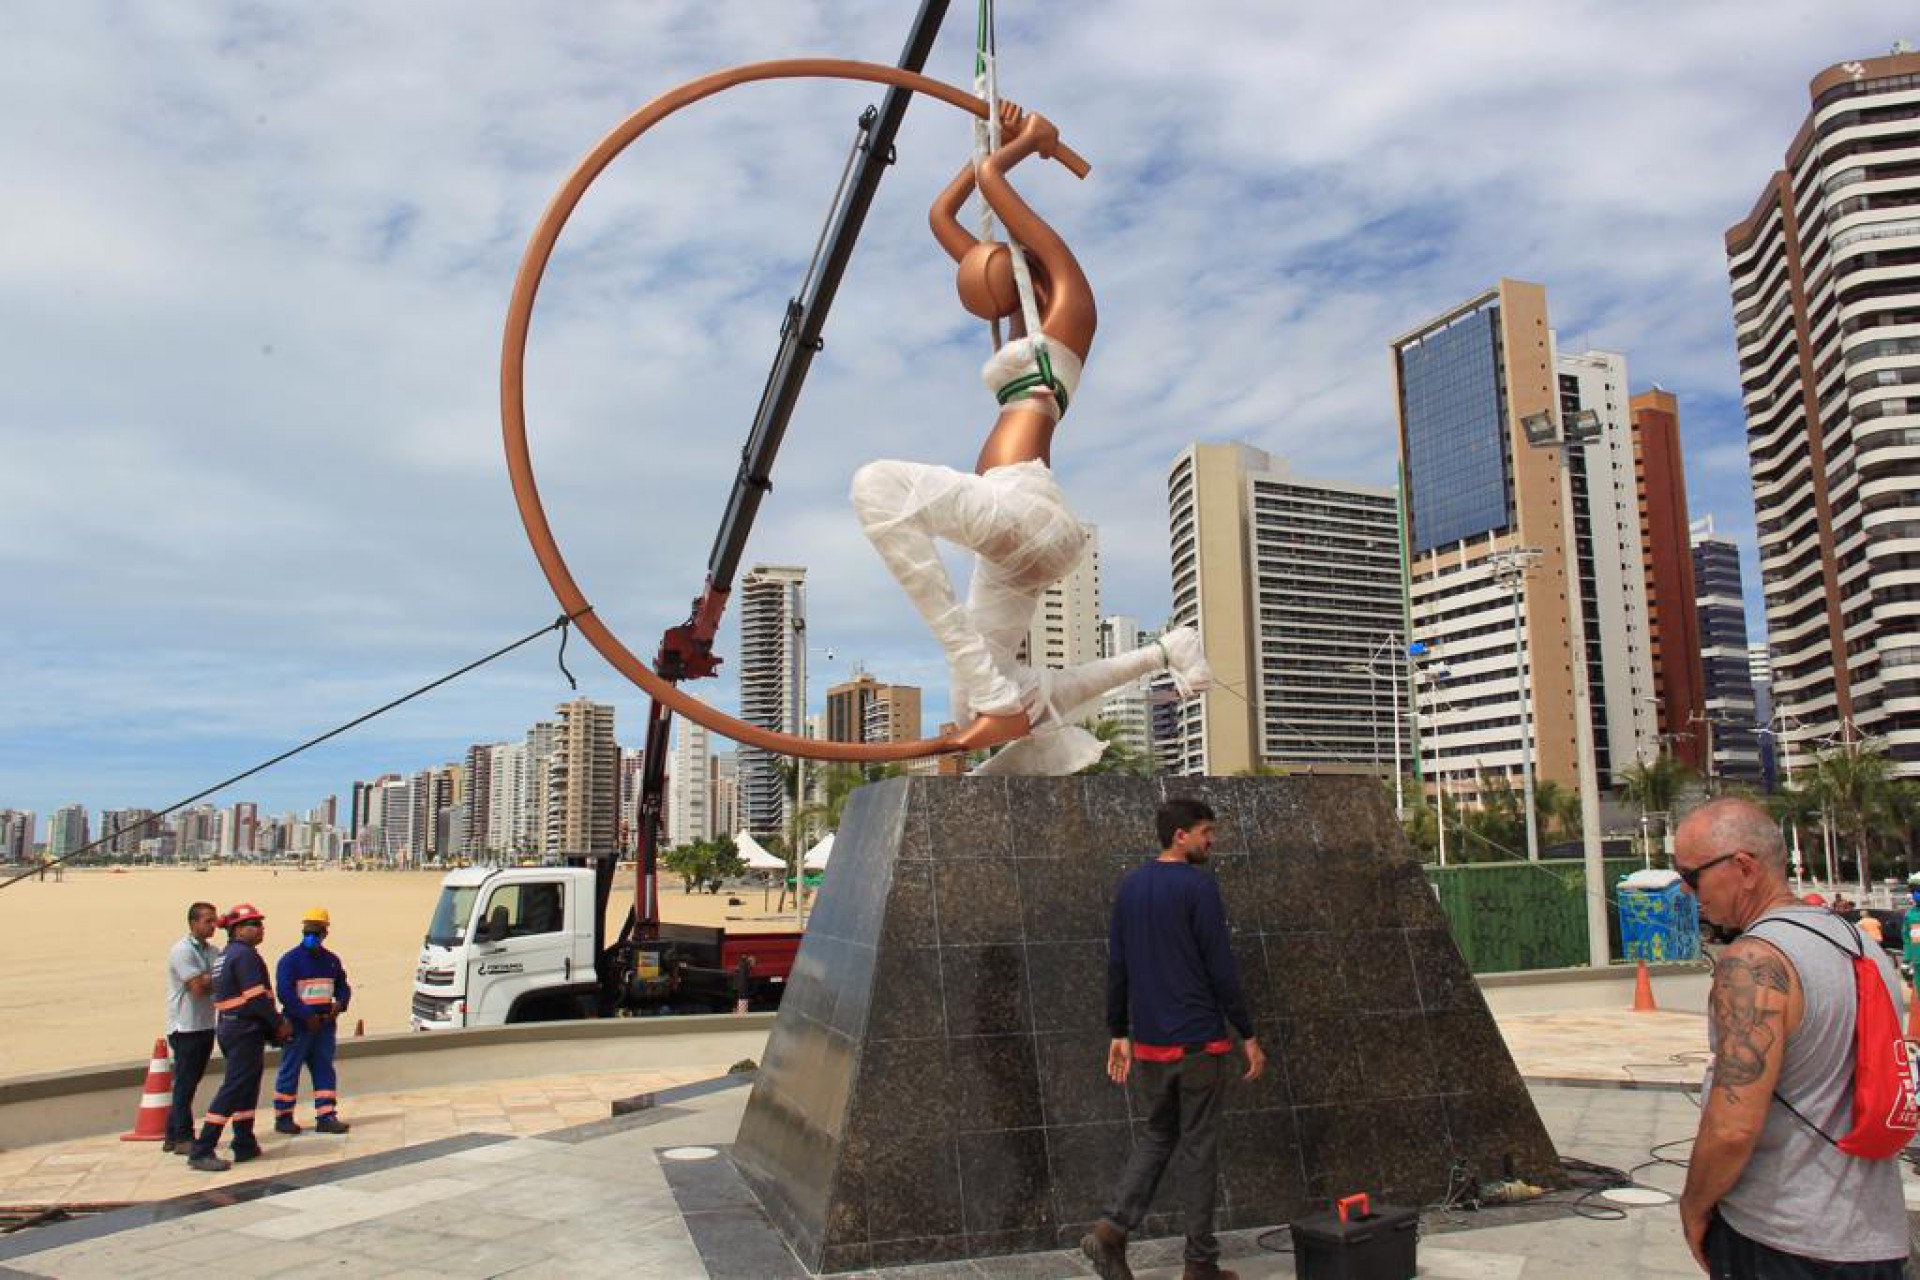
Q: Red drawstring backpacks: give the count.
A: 1